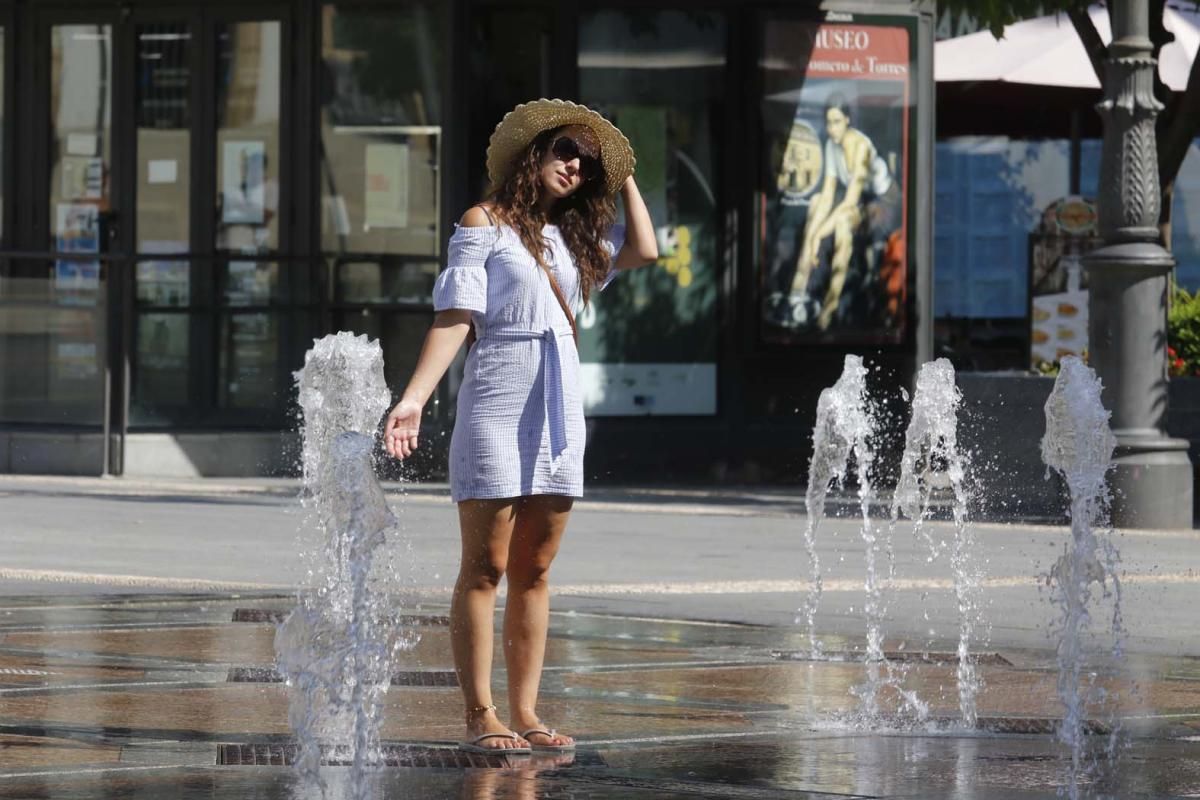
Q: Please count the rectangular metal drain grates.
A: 5